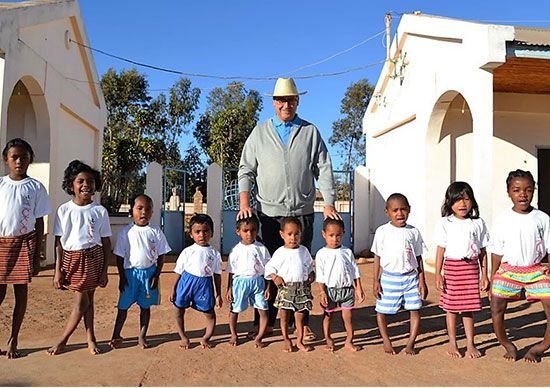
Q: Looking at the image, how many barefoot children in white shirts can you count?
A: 10